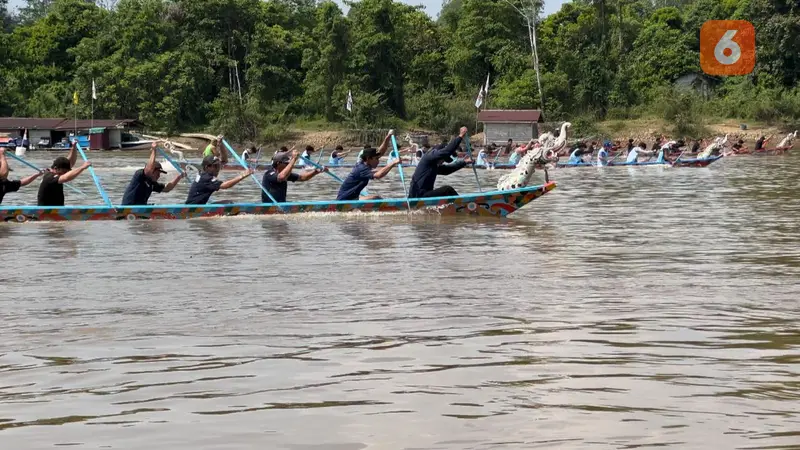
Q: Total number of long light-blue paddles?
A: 7